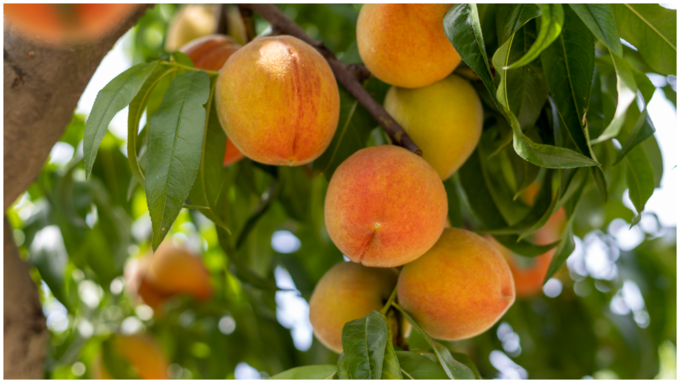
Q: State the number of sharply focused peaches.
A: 6